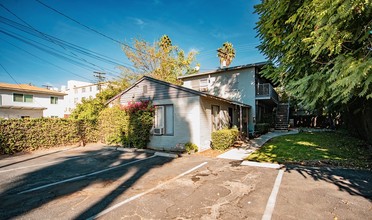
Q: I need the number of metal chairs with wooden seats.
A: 0